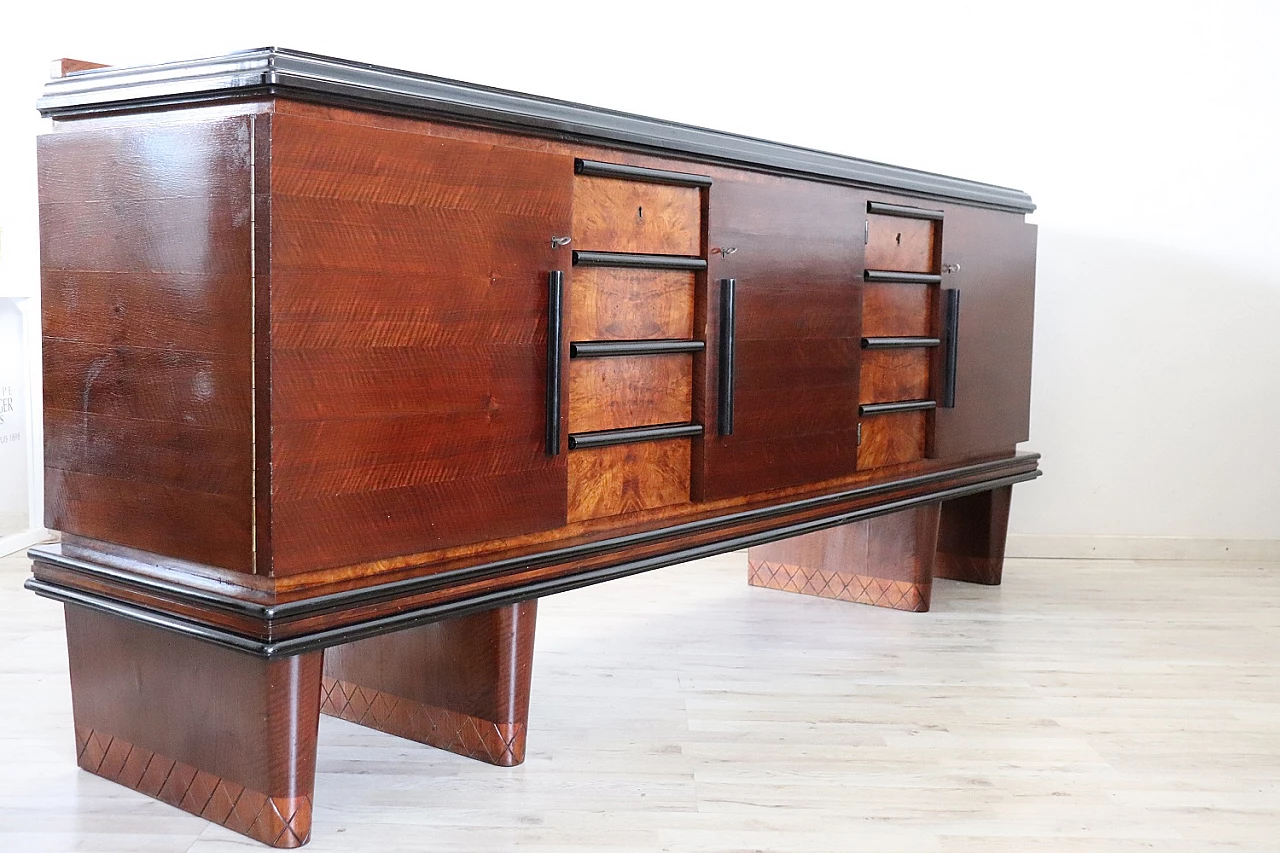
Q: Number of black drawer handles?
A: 8